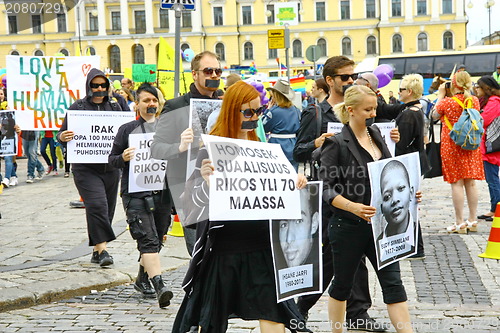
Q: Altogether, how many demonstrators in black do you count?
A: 6